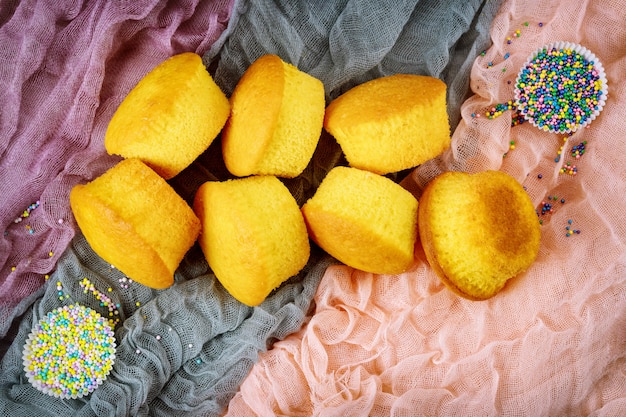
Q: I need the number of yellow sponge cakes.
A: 7